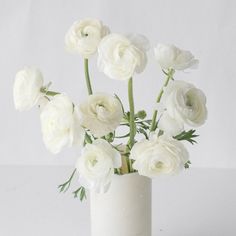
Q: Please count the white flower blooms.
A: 9